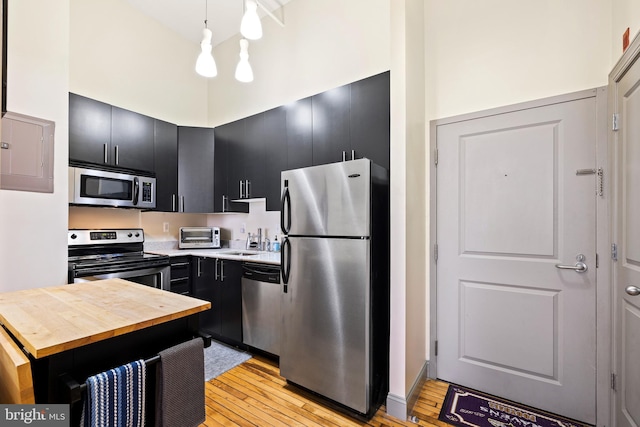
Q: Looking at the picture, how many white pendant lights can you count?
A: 3